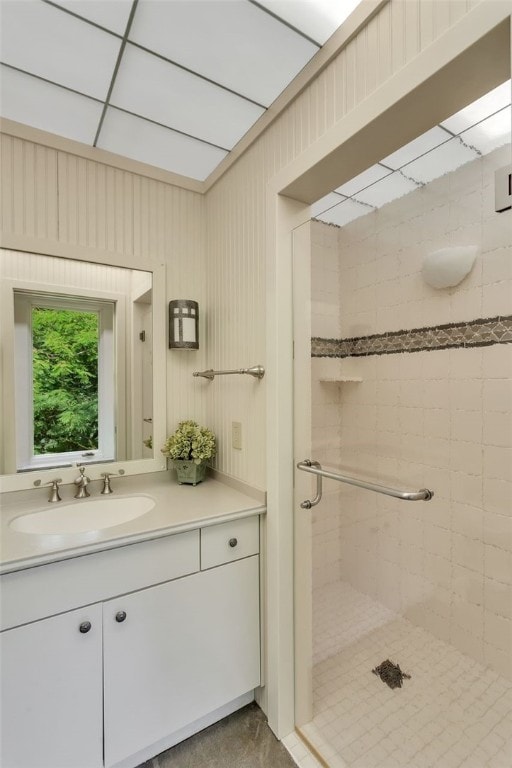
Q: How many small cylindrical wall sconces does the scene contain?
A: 1